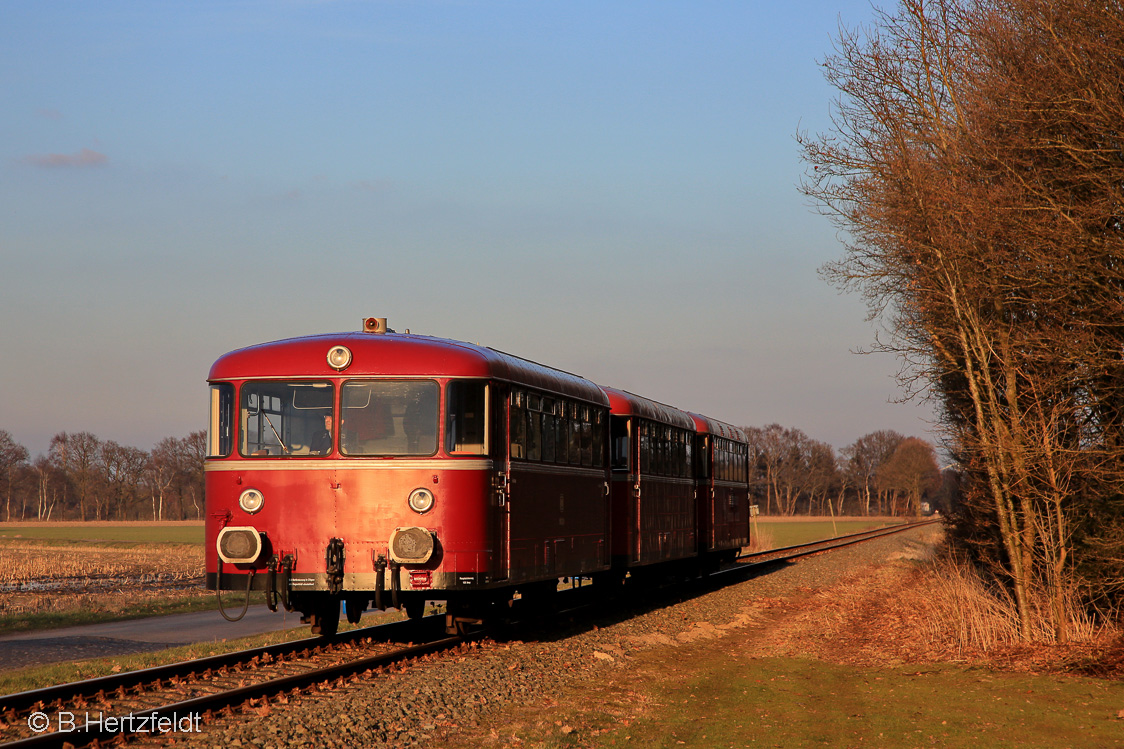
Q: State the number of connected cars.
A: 3